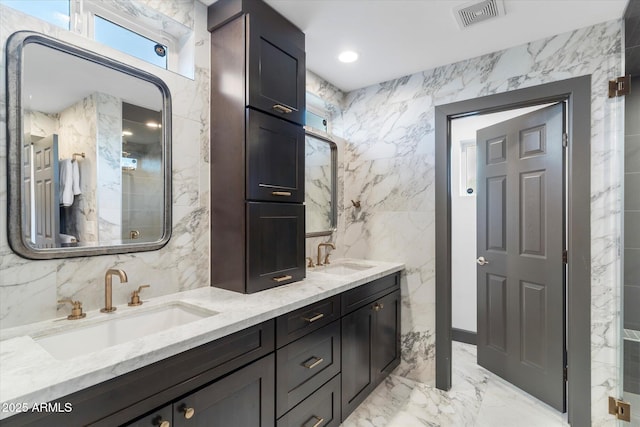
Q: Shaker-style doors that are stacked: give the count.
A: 3